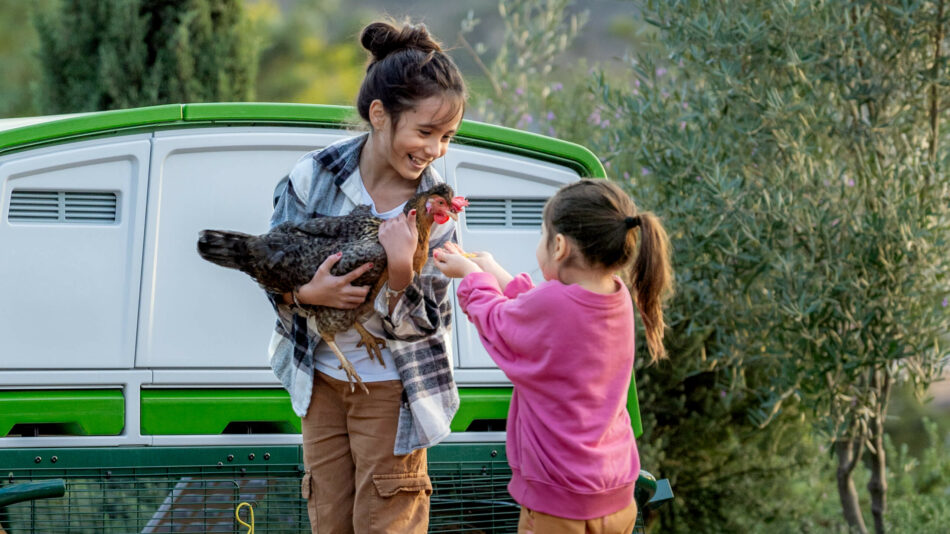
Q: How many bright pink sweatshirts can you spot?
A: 1